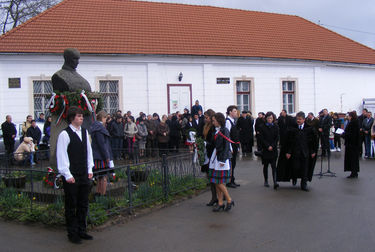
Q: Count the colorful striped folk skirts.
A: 2